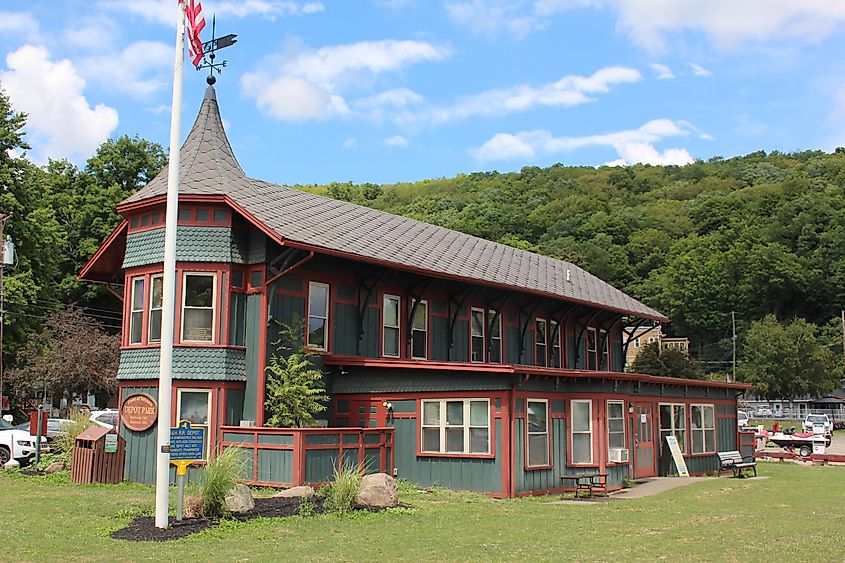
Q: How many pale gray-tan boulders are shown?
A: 3